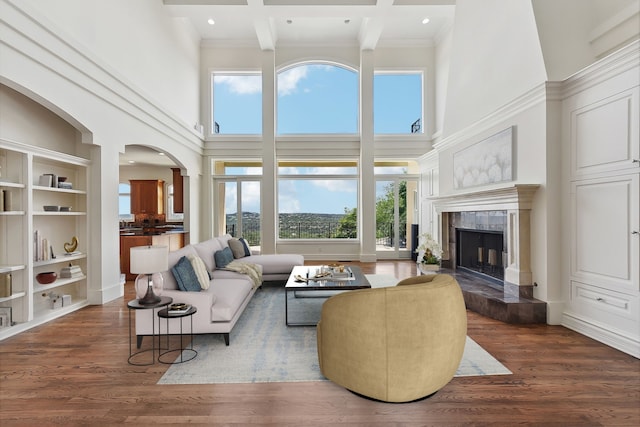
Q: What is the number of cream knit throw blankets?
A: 1